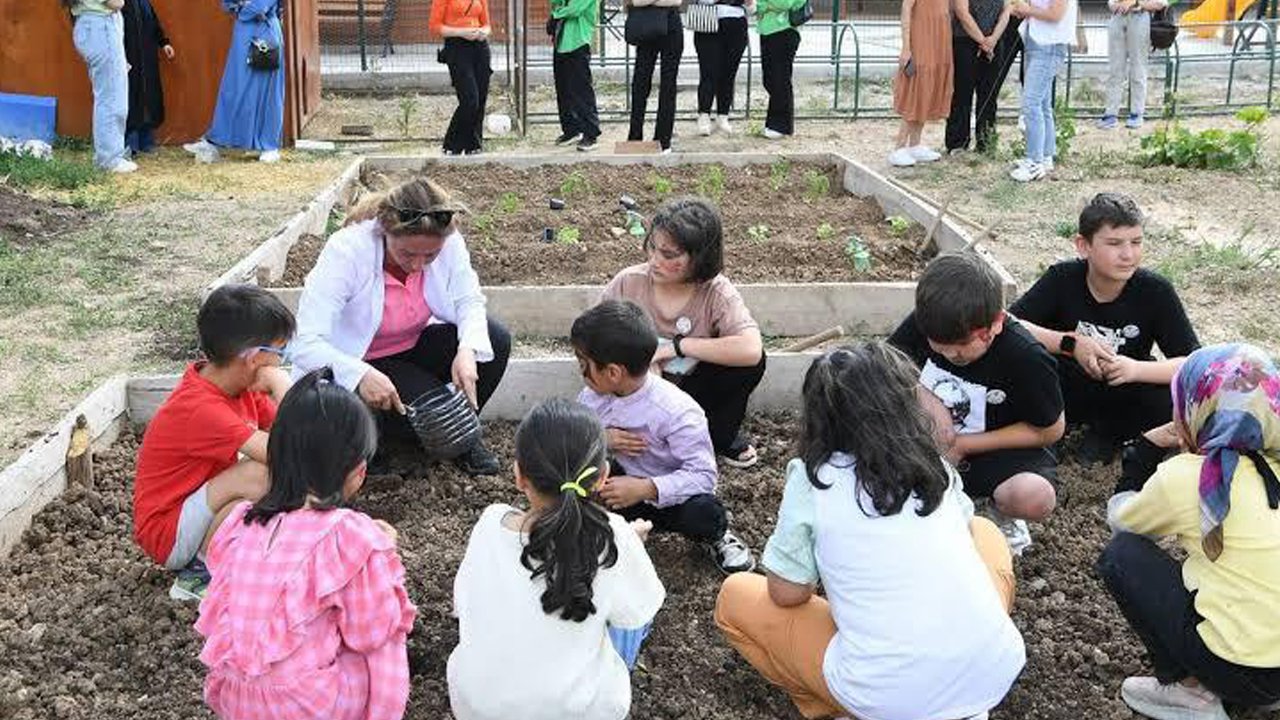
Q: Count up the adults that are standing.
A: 12